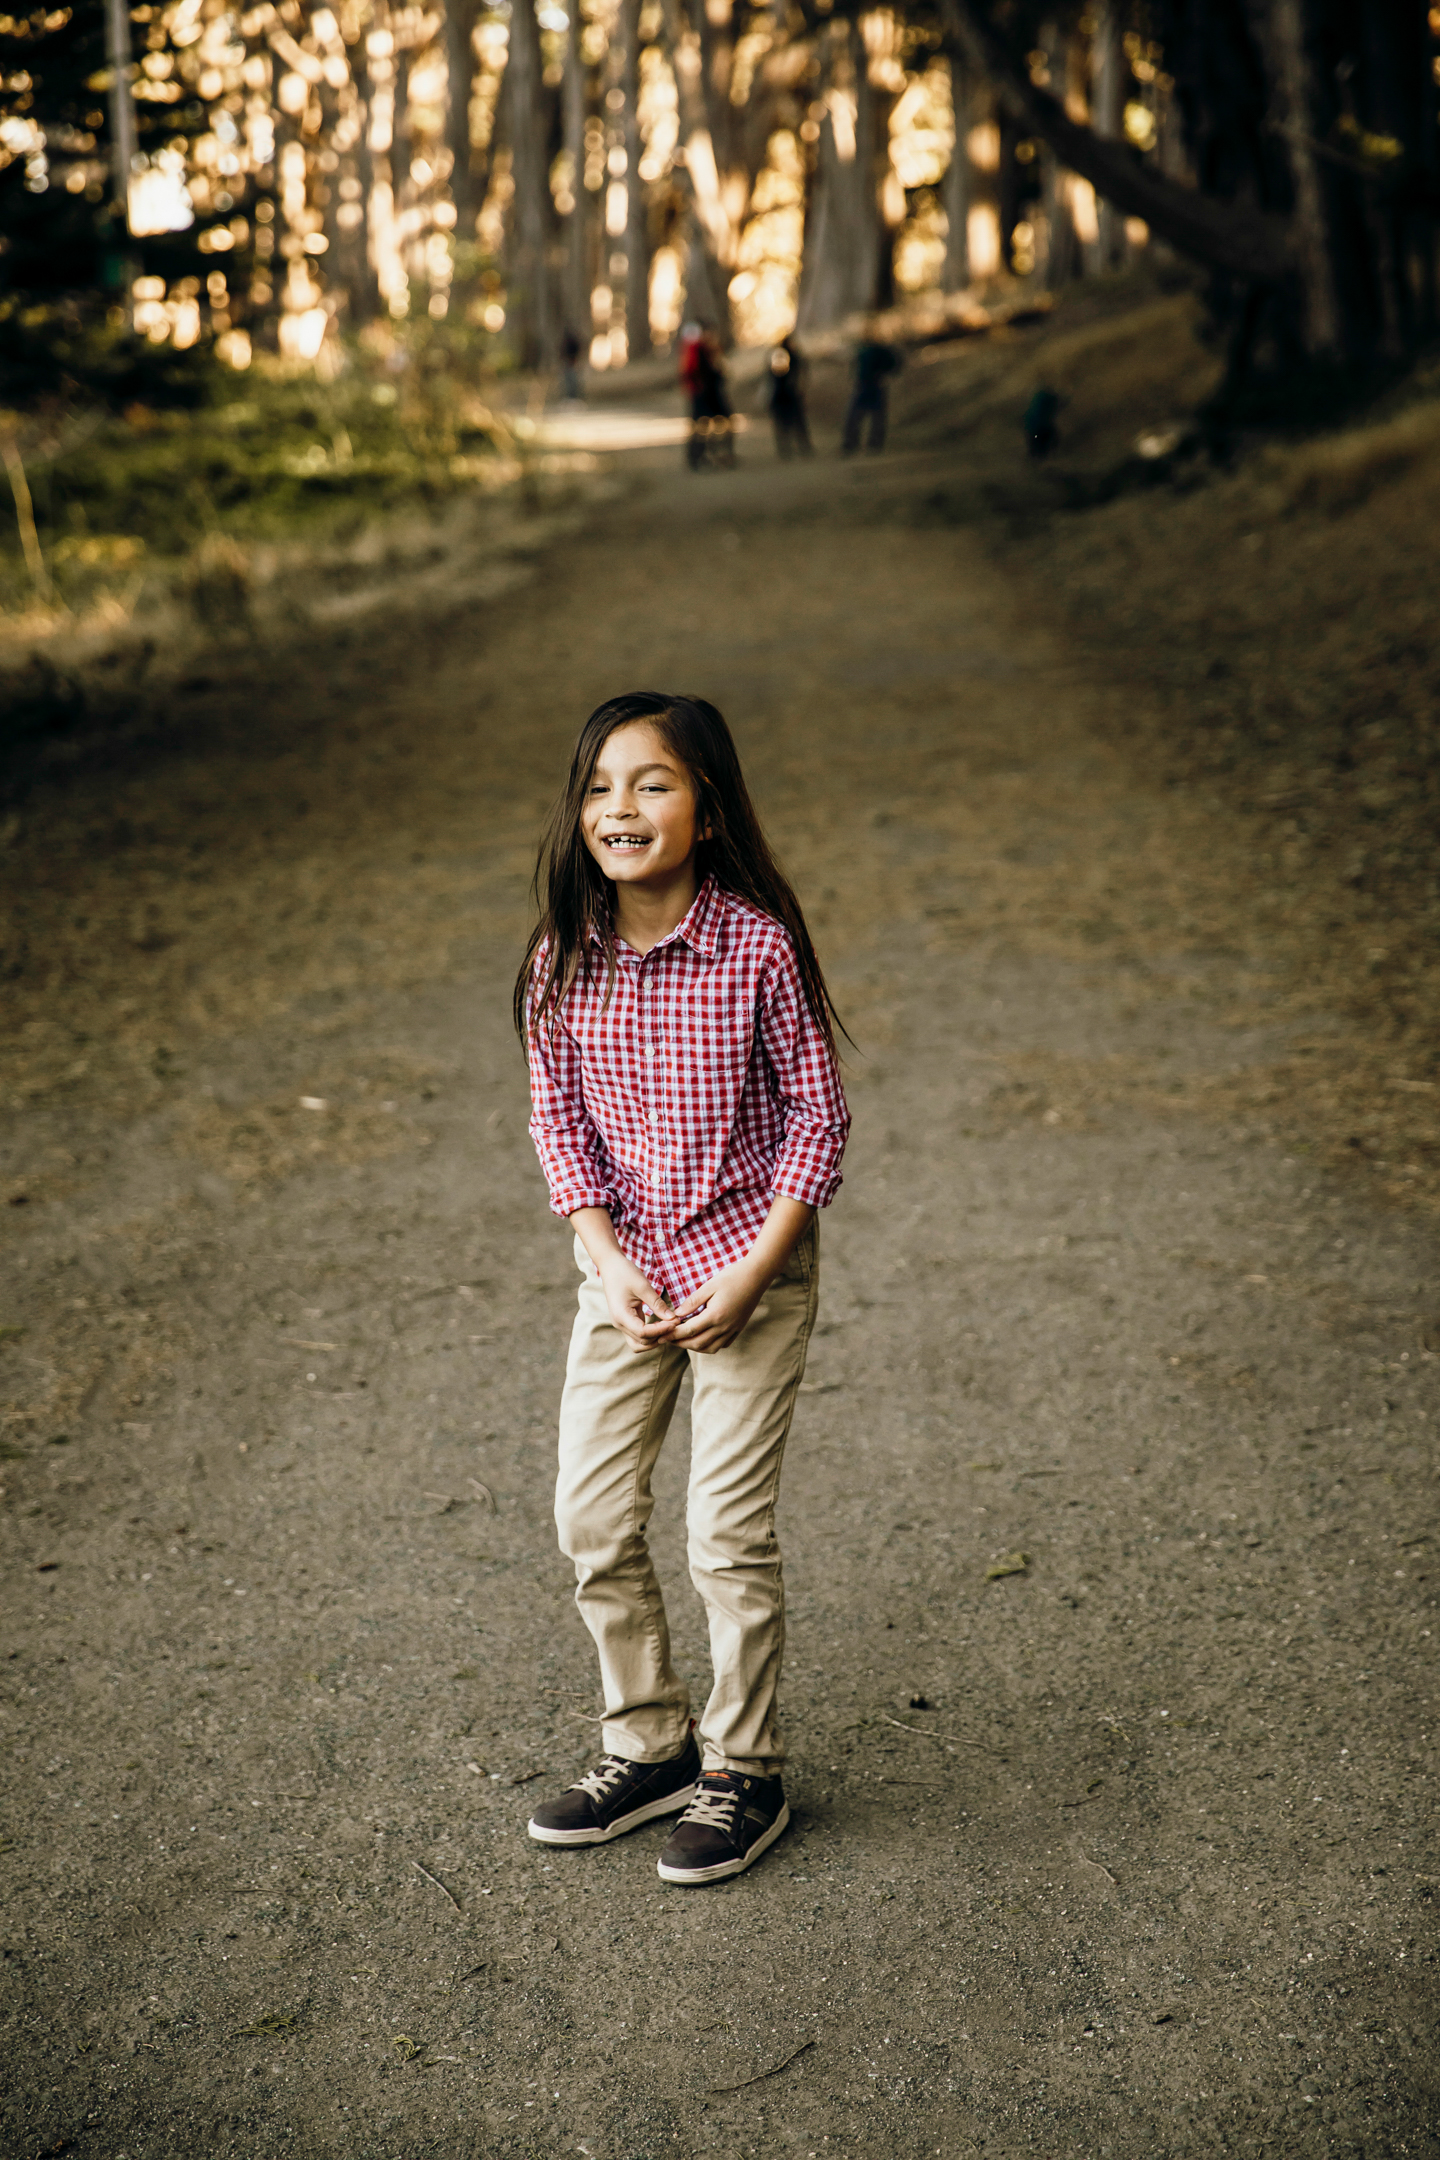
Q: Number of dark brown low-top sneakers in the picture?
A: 2